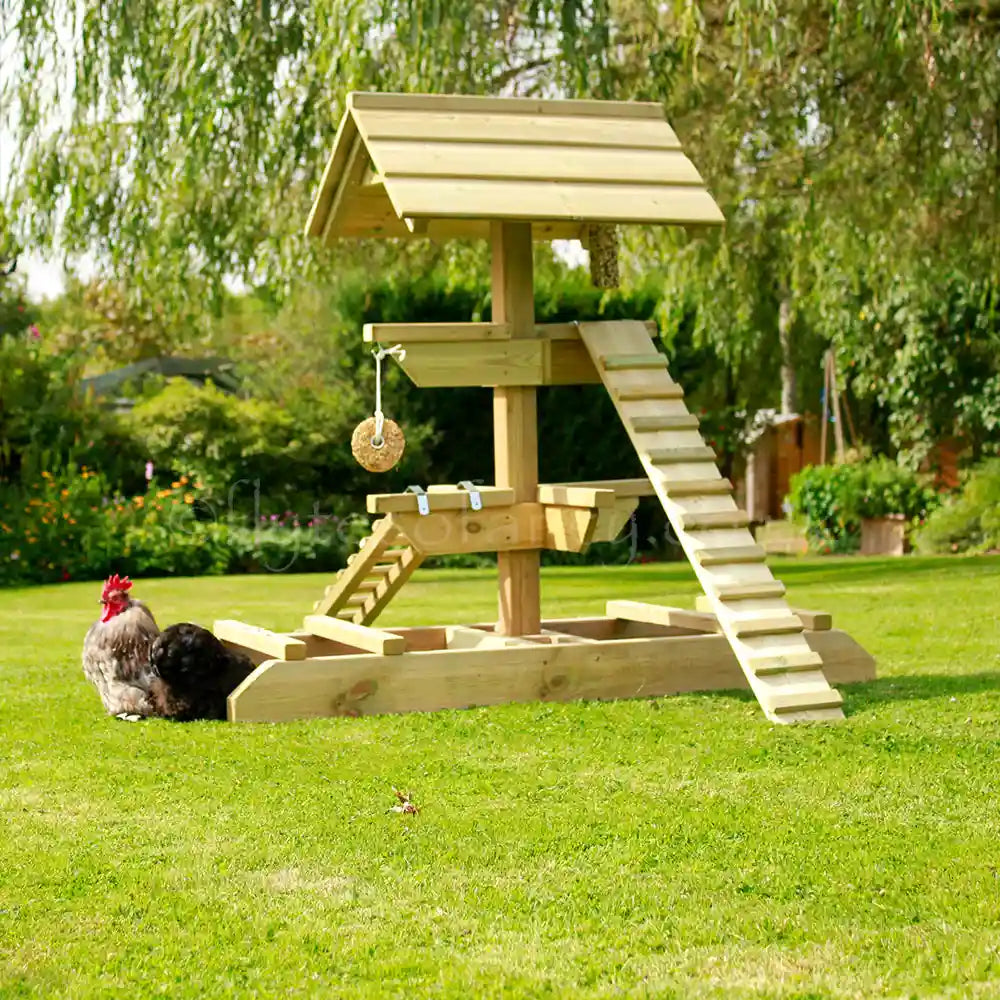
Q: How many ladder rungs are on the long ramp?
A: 11